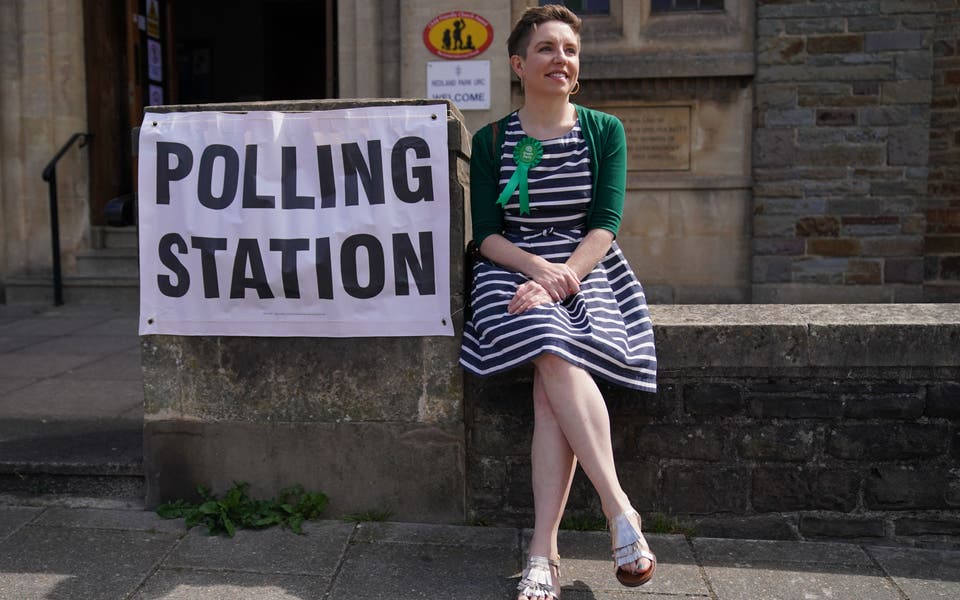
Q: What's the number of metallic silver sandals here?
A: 2